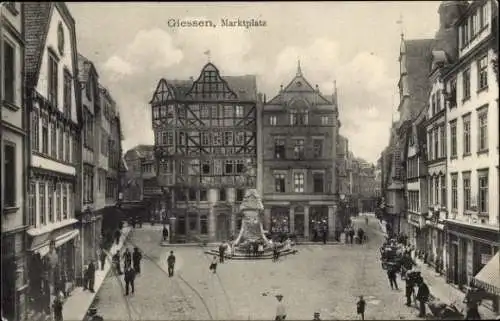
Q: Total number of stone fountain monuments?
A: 1